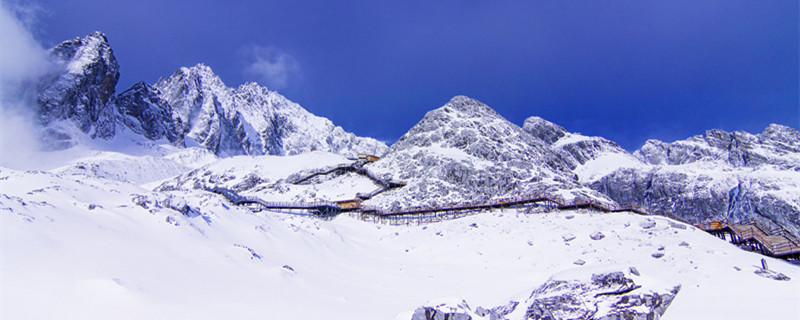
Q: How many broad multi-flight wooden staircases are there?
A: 1